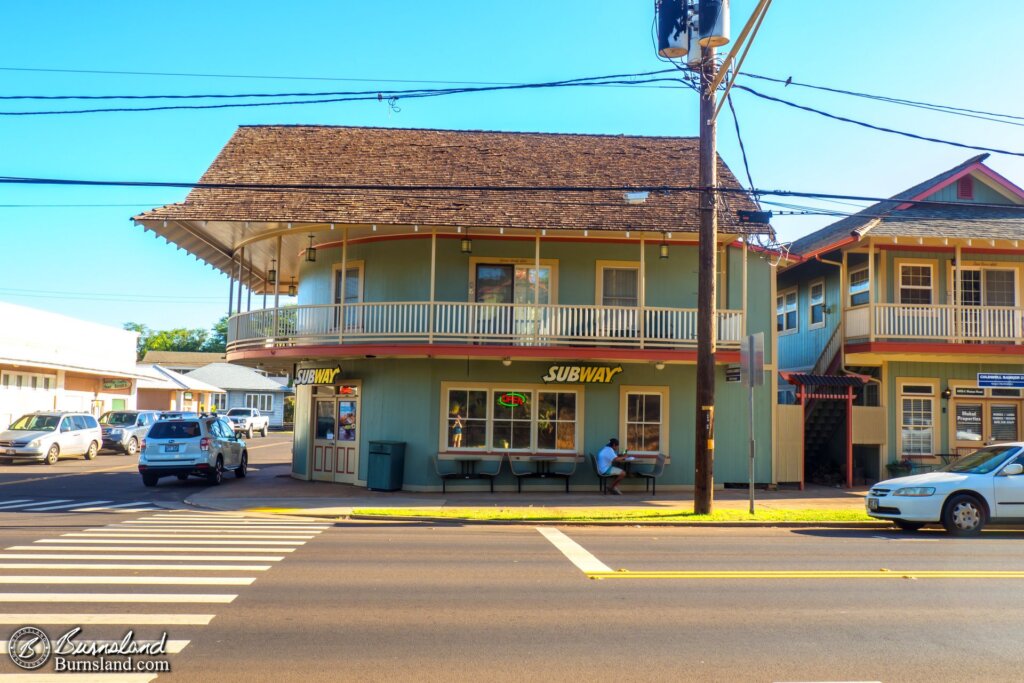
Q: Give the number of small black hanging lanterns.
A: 5